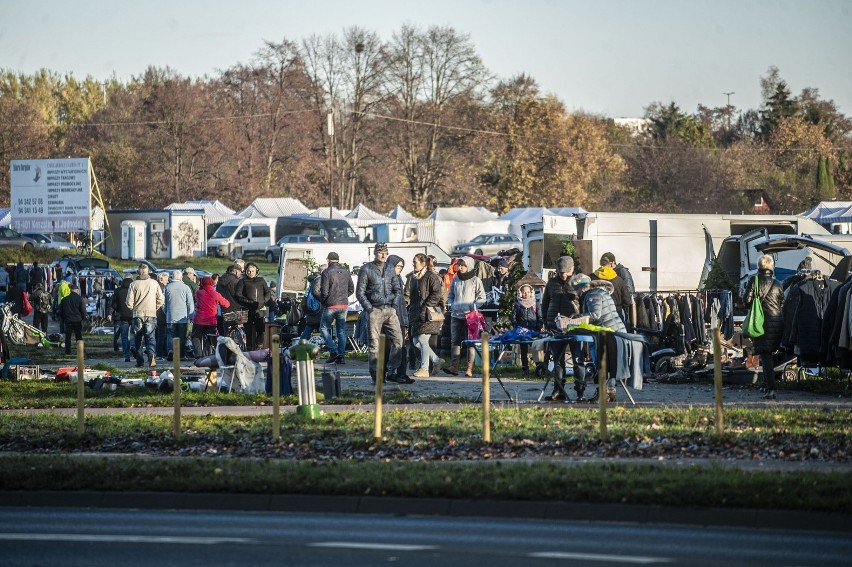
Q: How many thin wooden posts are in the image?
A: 7